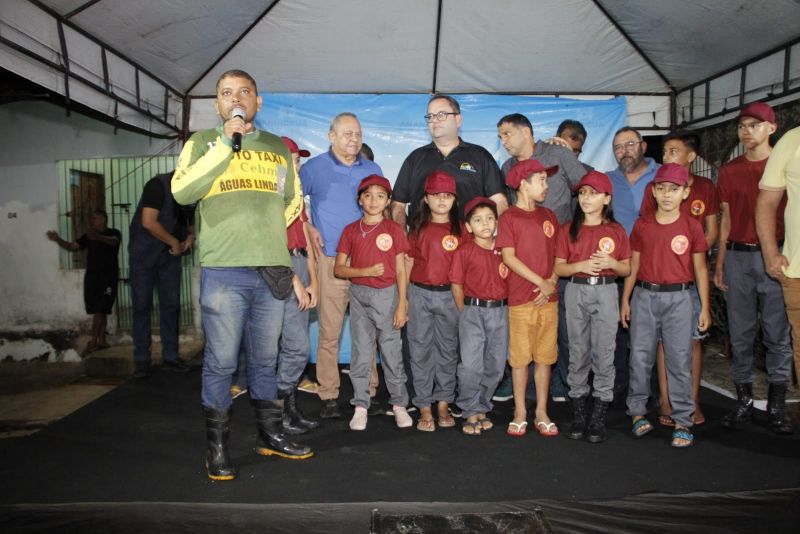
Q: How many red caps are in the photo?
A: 8